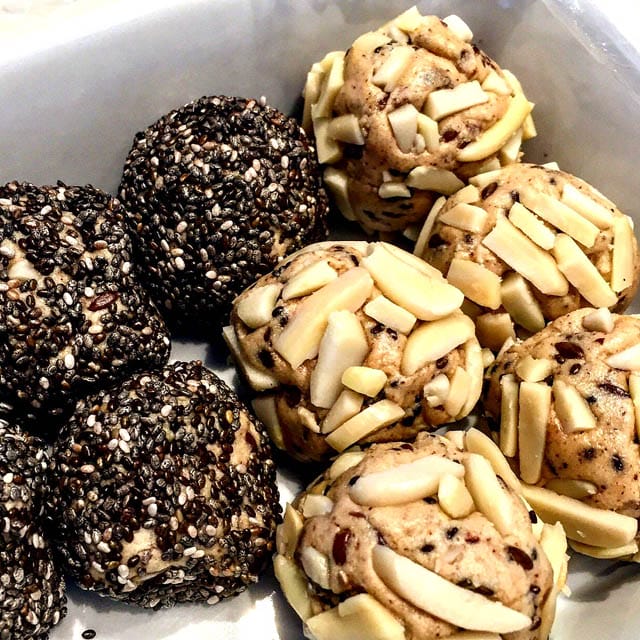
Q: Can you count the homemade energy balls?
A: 9